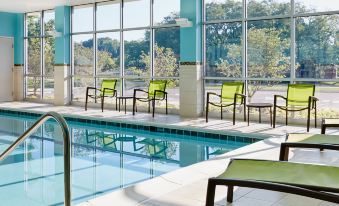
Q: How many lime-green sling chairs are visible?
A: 4